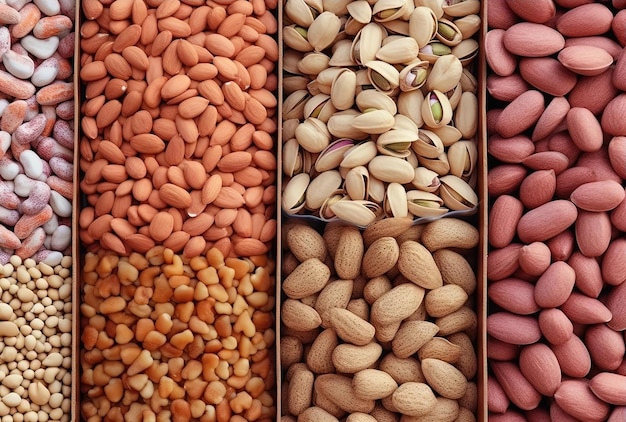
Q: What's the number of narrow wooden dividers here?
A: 3